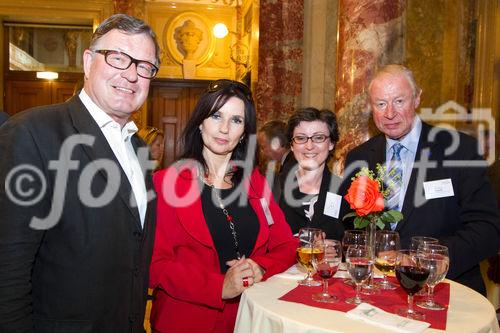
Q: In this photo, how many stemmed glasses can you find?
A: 8